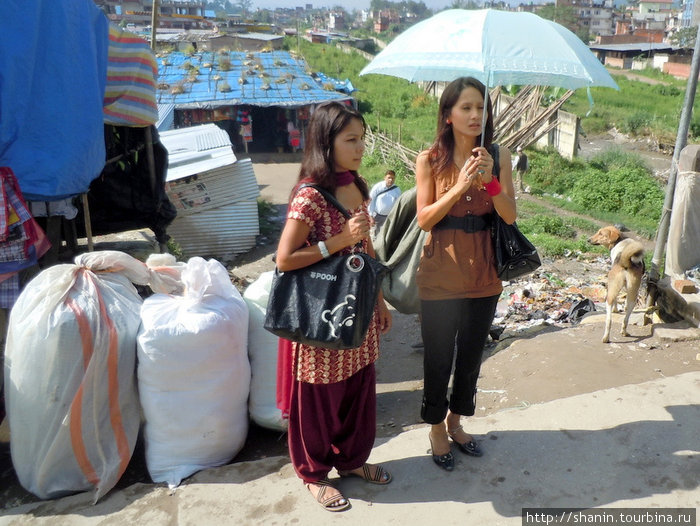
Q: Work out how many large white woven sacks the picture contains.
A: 3